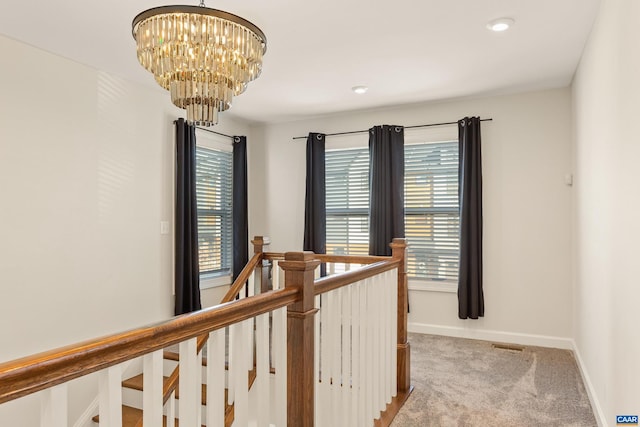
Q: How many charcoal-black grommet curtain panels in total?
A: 5